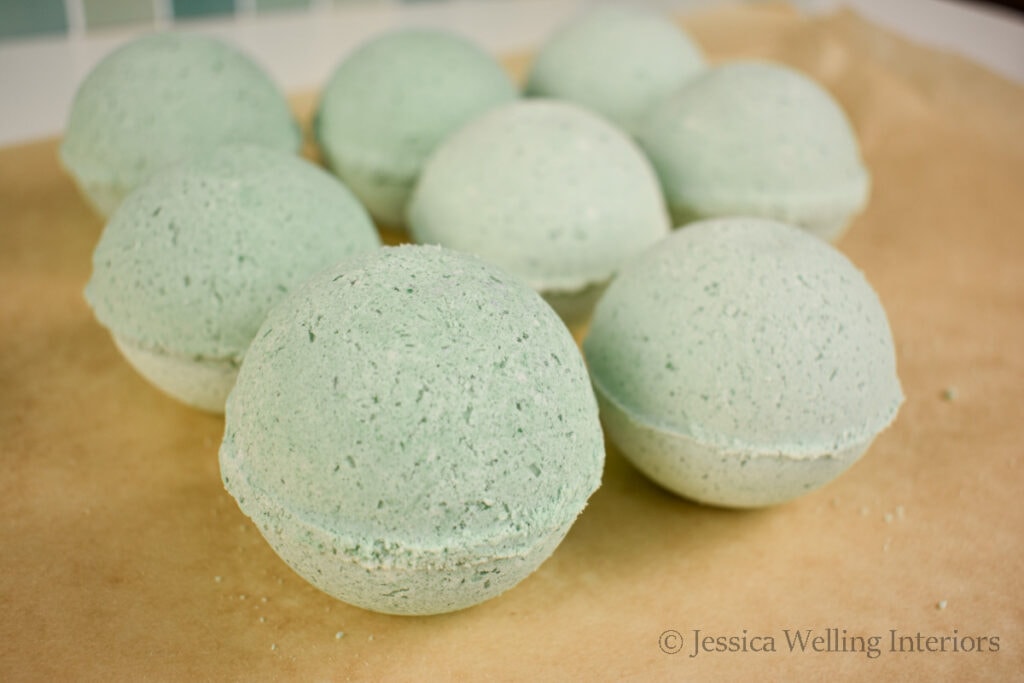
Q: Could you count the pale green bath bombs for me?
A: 8